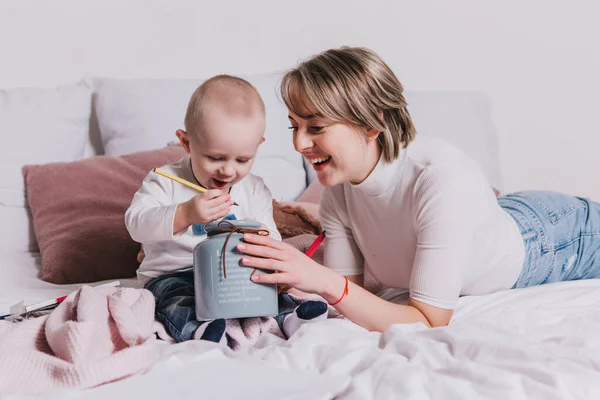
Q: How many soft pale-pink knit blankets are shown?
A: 1